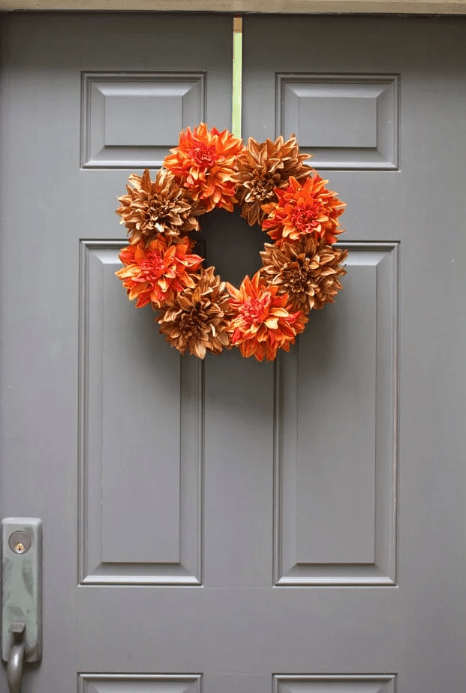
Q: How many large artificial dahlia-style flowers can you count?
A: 8